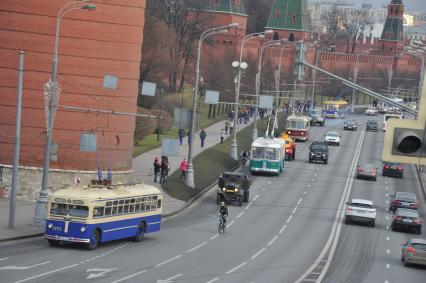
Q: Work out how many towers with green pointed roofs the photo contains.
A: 3